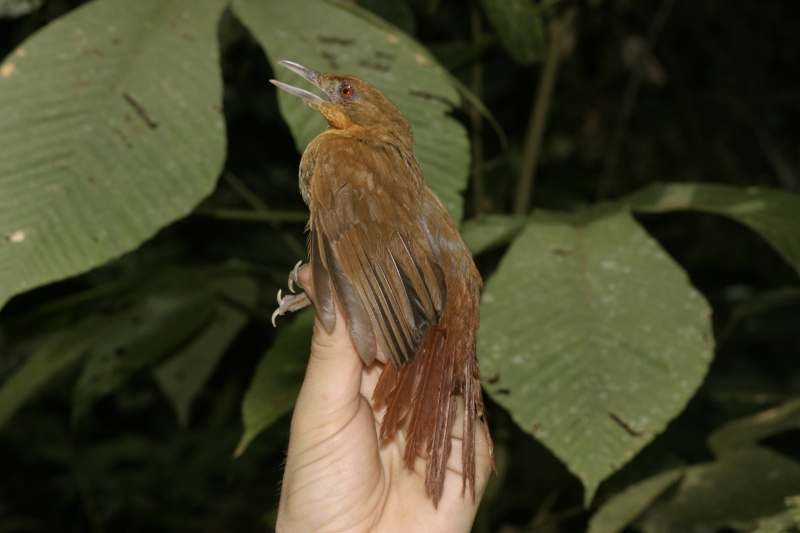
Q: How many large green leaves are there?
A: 3